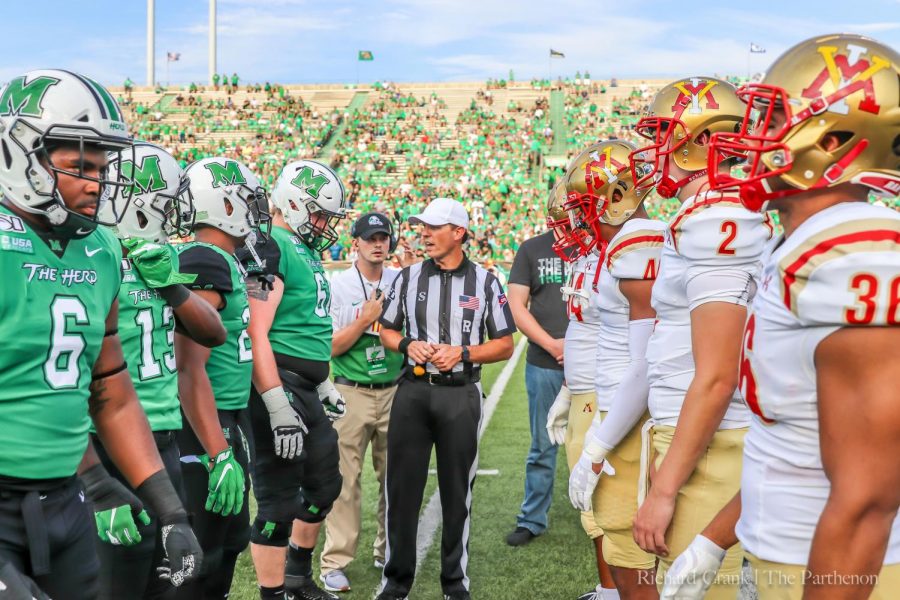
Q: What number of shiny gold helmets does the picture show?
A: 4